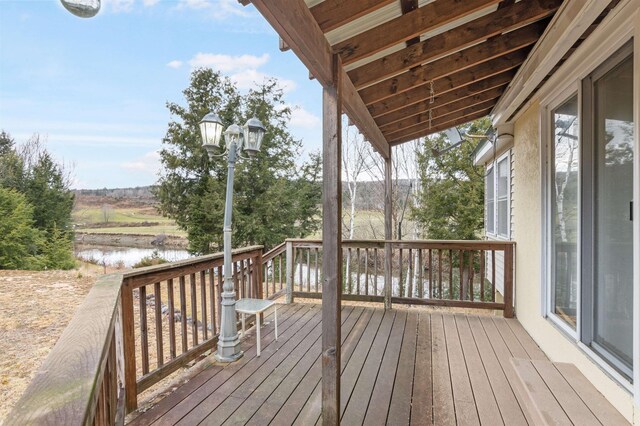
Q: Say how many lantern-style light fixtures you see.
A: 3